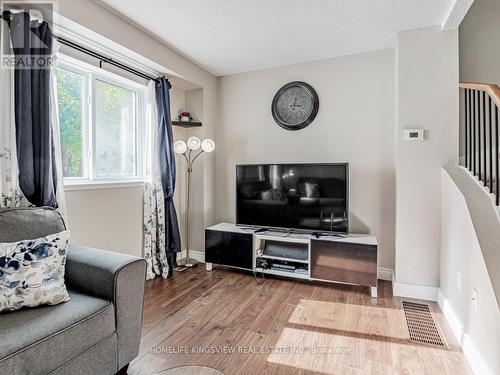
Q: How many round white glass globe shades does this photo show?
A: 3